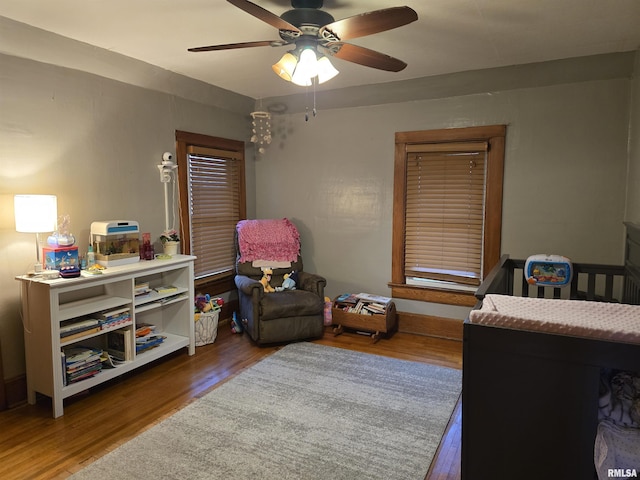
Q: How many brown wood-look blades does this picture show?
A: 4